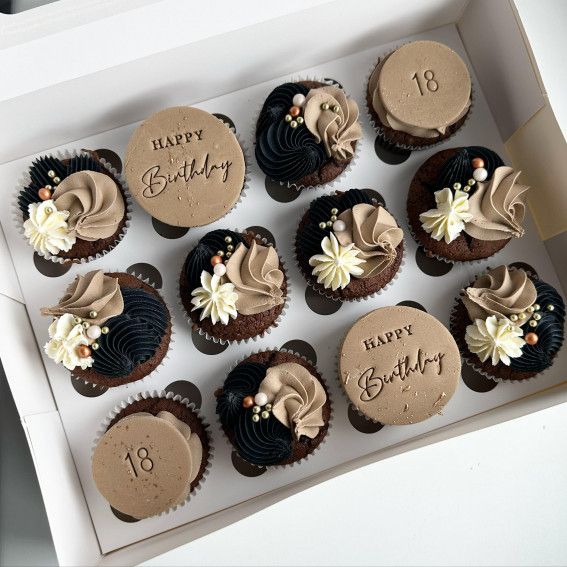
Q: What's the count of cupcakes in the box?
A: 12